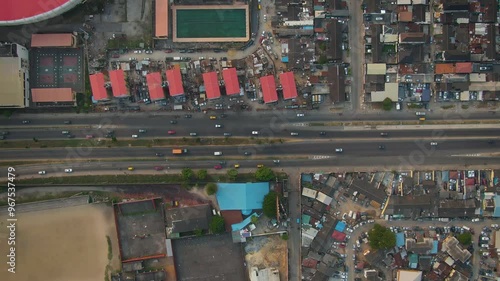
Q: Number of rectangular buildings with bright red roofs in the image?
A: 8